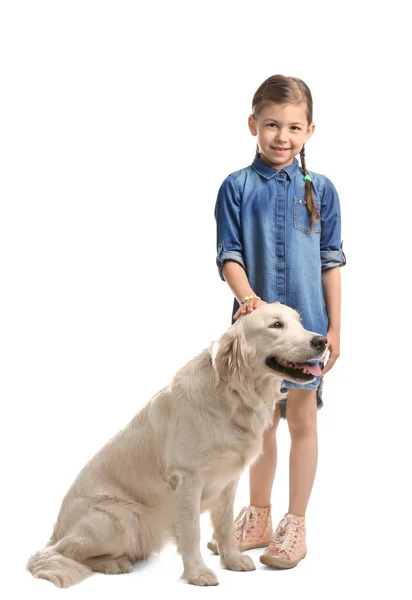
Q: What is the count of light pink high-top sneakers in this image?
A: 2